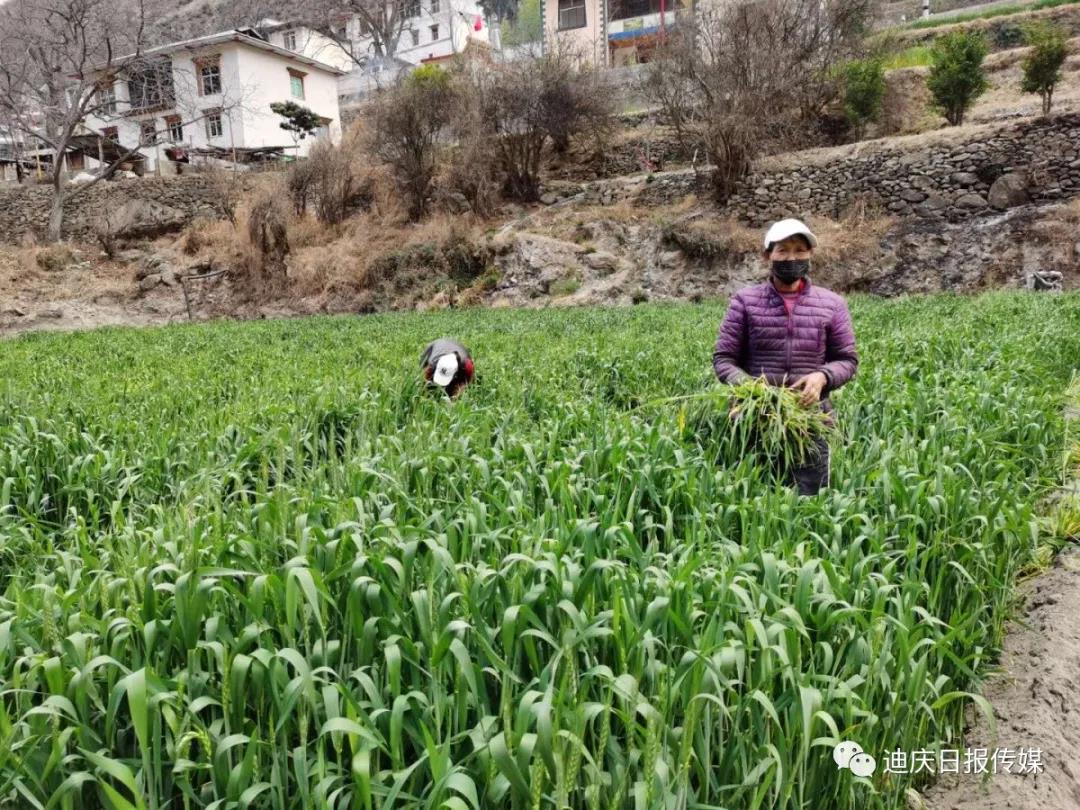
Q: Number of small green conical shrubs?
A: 3